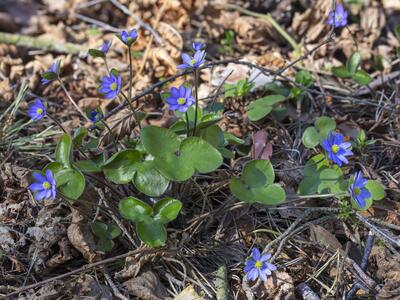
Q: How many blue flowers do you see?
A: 14